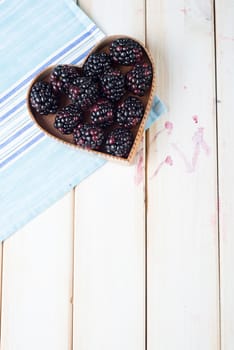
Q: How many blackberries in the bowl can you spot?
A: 12